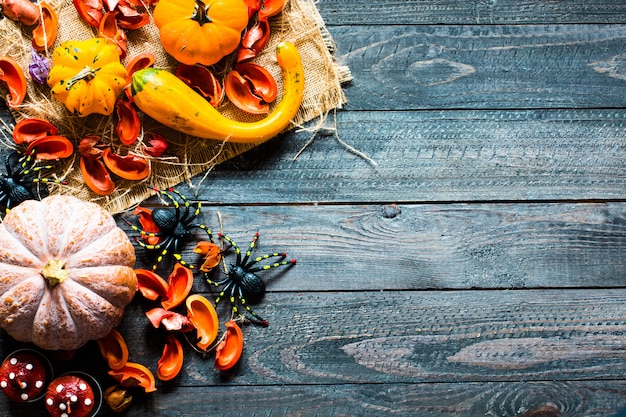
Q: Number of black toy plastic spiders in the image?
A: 3